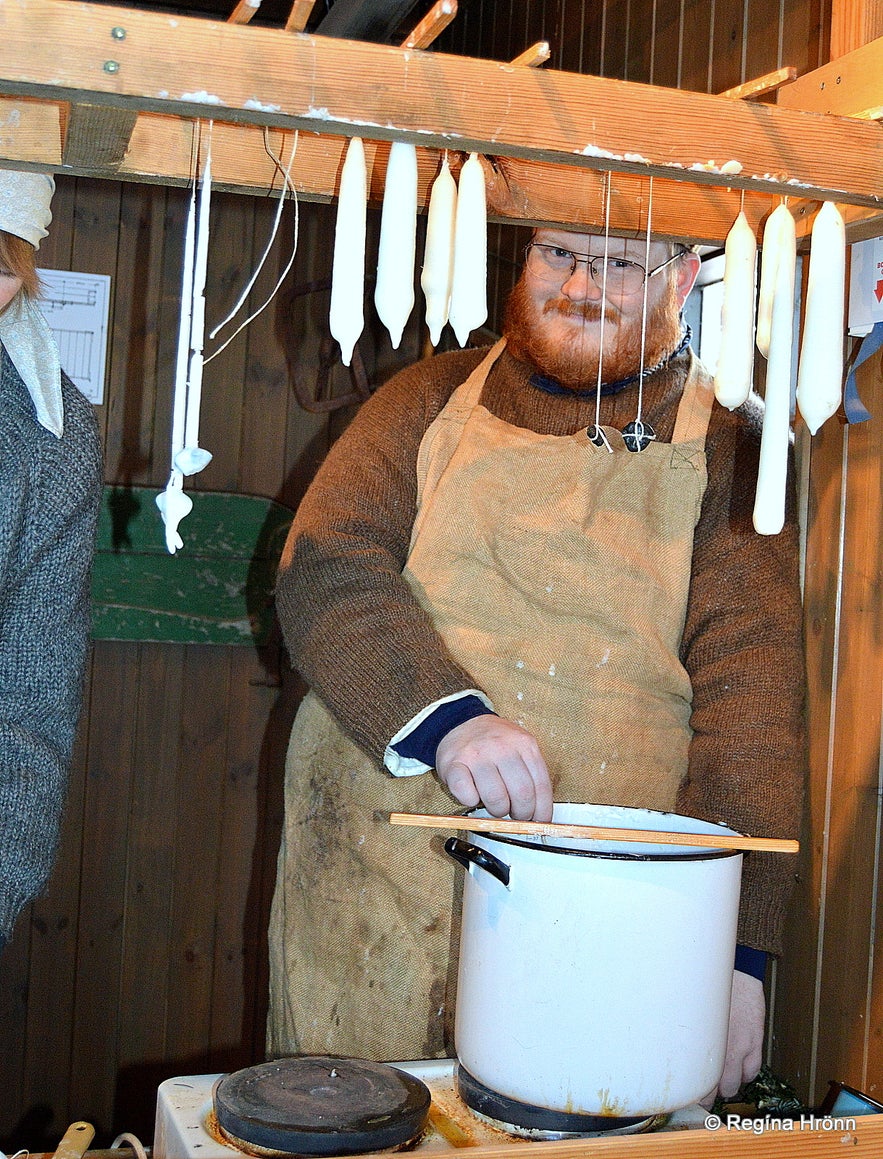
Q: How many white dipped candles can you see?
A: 8